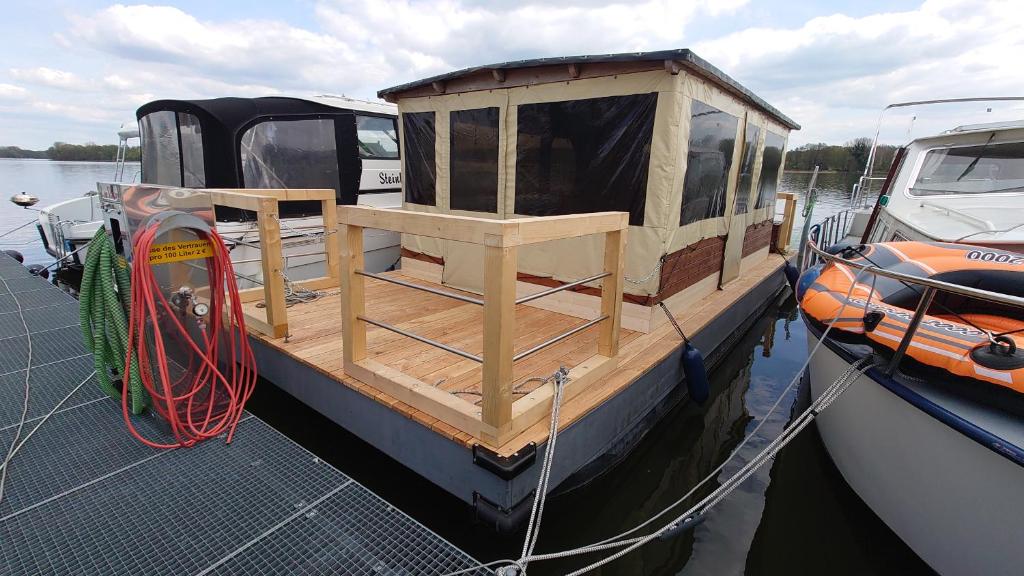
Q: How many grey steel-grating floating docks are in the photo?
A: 1